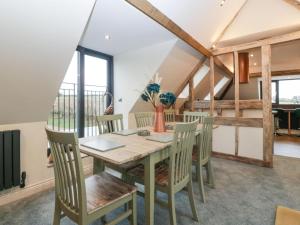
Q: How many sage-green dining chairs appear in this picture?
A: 7